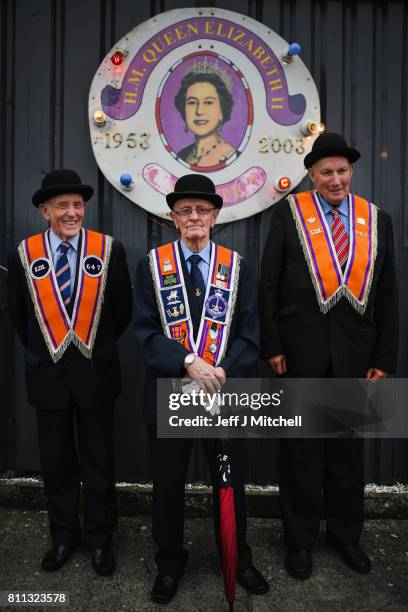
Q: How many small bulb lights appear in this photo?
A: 6